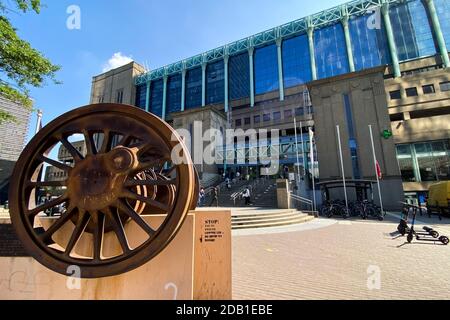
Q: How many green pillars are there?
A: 11